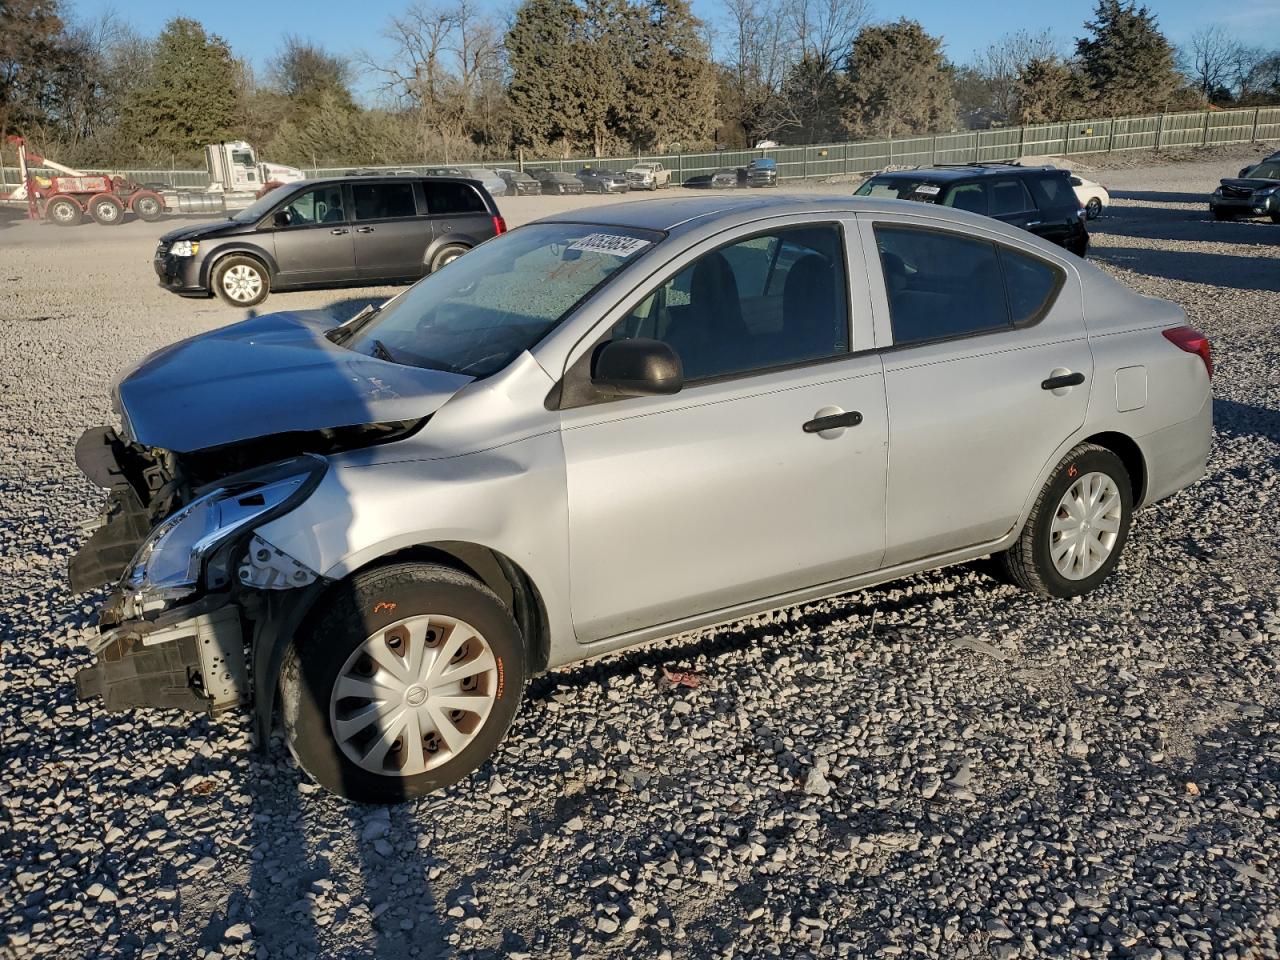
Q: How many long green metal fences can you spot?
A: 1